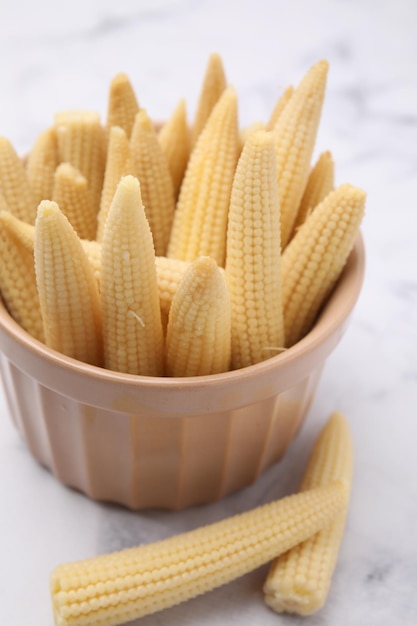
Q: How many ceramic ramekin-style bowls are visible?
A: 1